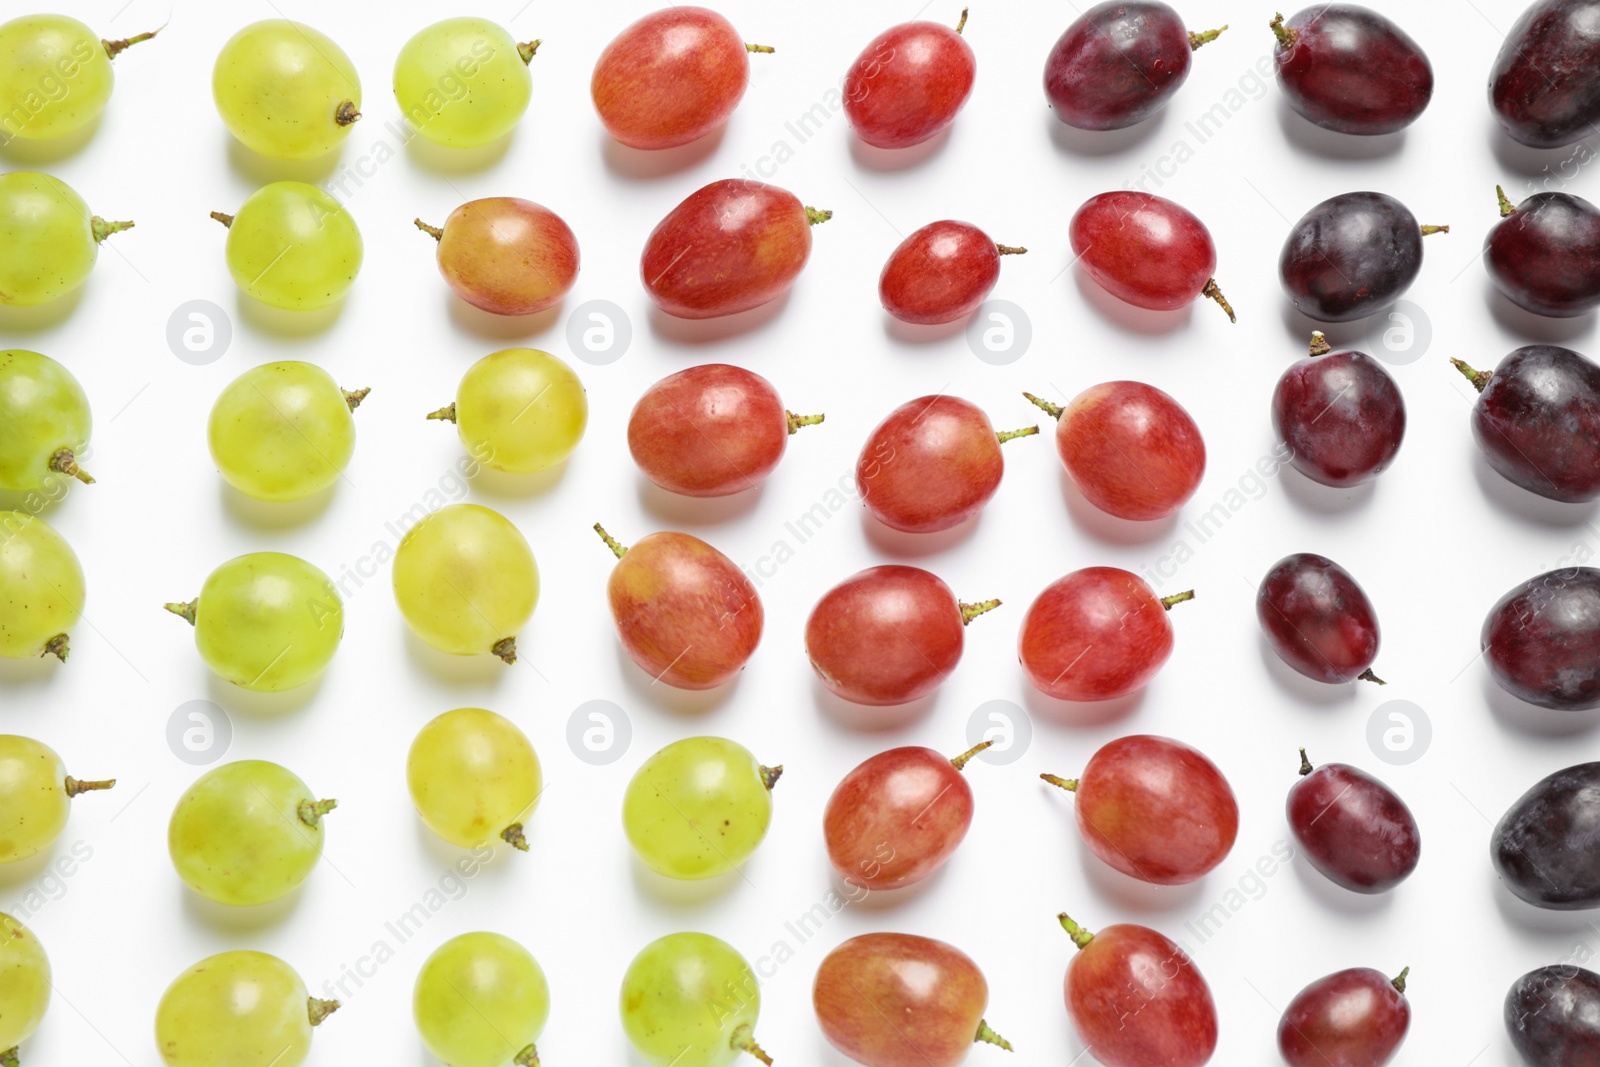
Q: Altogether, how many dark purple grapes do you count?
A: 13